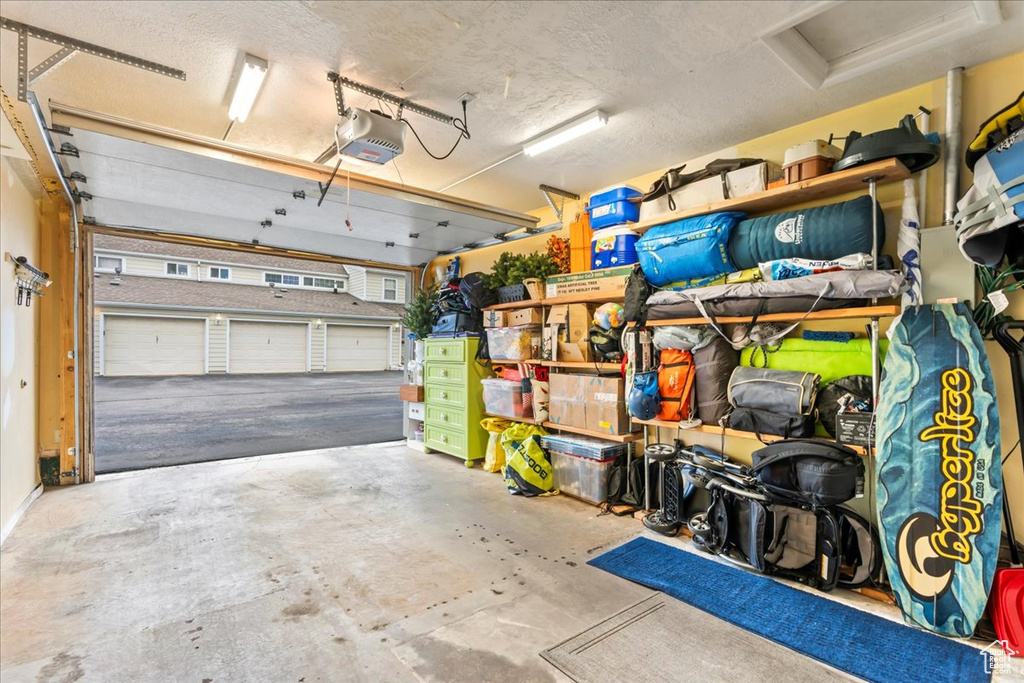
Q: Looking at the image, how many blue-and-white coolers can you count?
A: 2